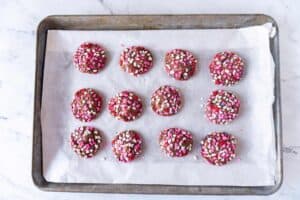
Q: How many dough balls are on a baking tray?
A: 12